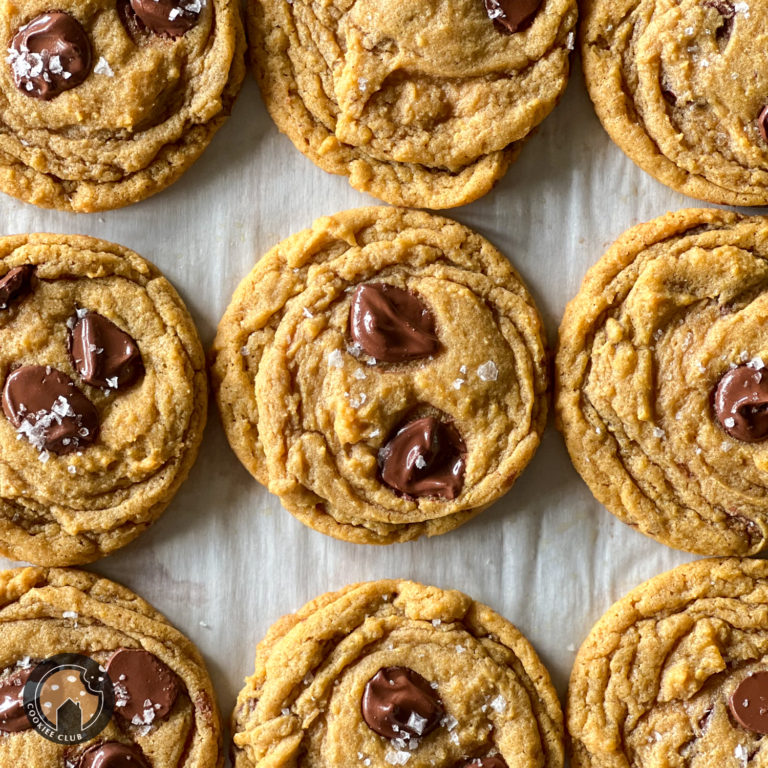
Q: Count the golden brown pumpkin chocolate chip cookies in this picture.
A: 9